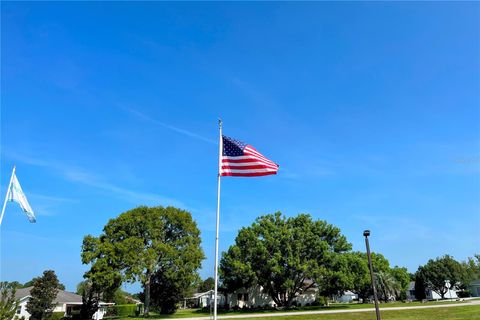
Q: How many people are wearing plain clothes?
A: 0